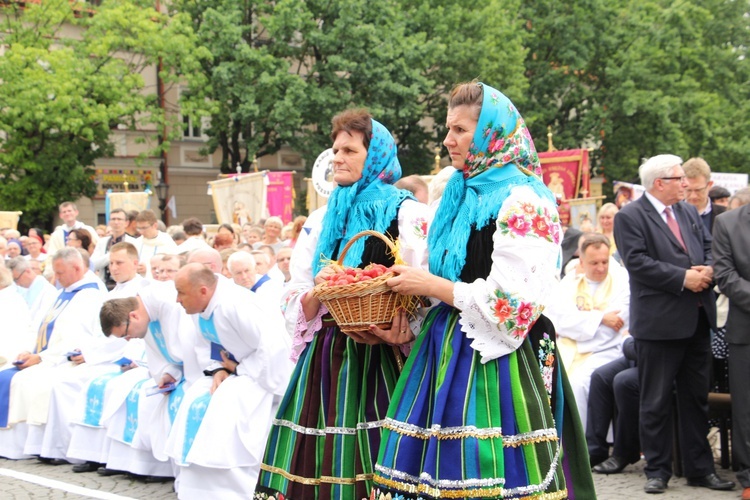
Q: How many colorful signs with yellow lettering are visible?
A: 1